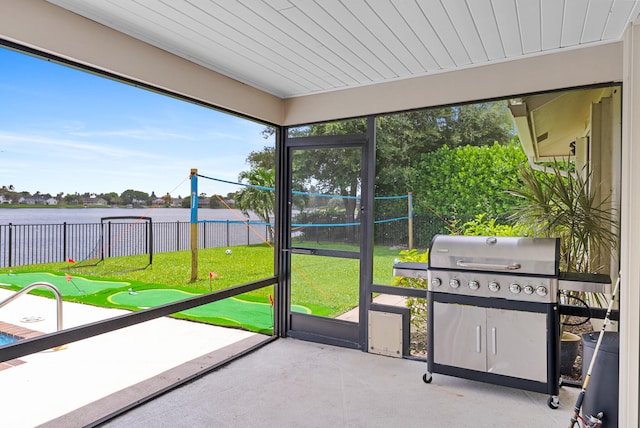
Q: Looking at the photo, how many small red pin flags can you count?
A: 4